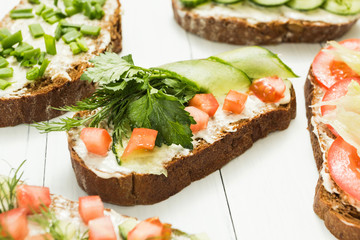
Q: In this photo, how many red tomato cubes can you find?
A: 11